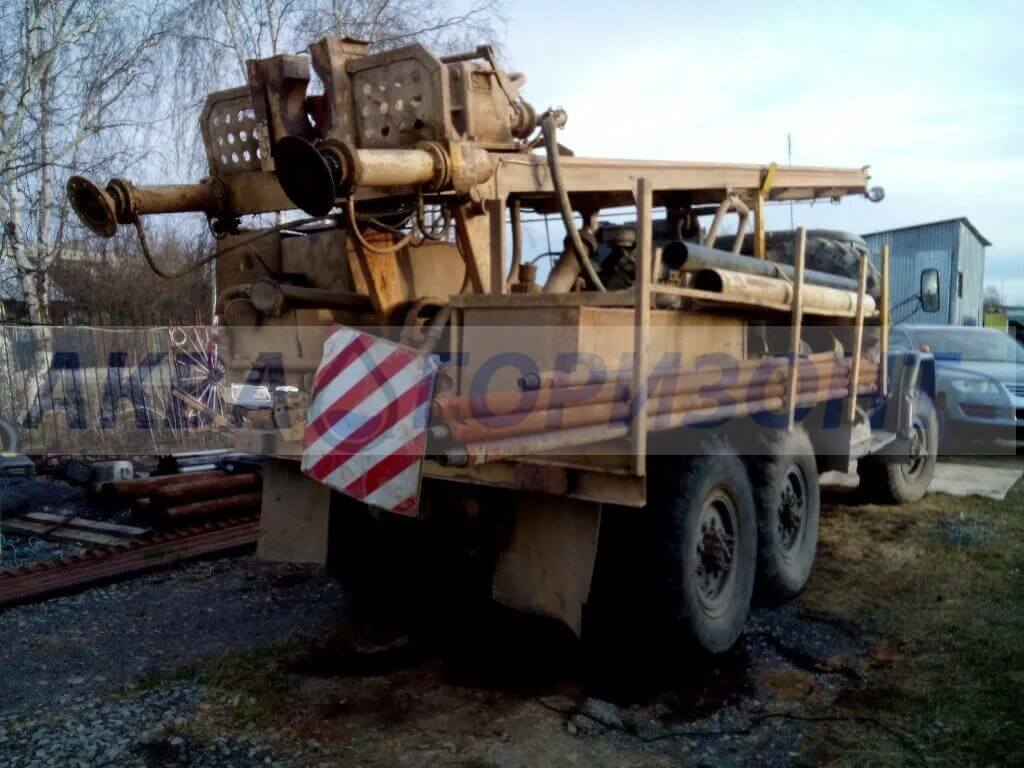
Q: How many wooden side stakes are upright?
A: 4